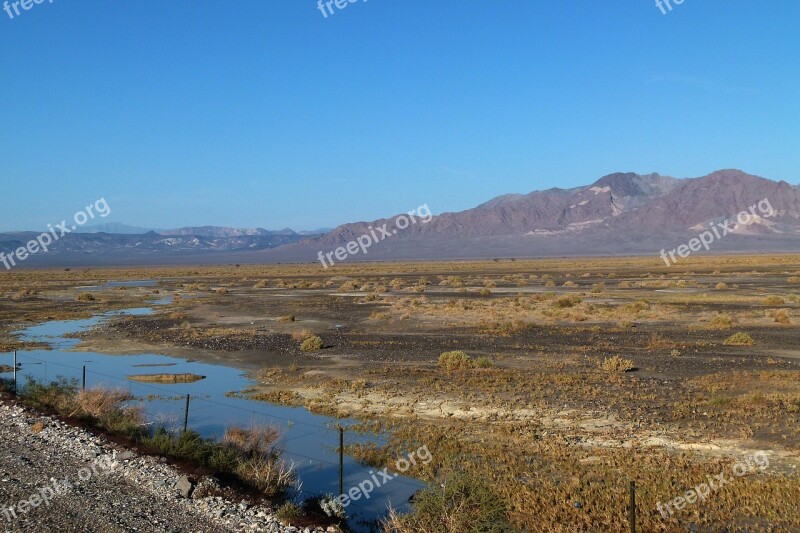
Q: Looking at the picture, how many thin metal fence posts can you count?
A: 5